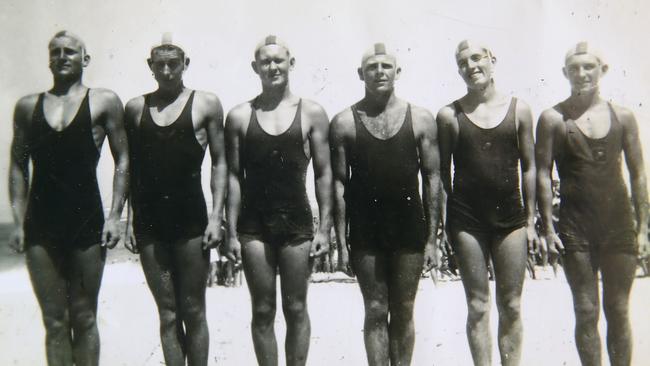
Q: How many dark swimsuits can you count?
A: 6